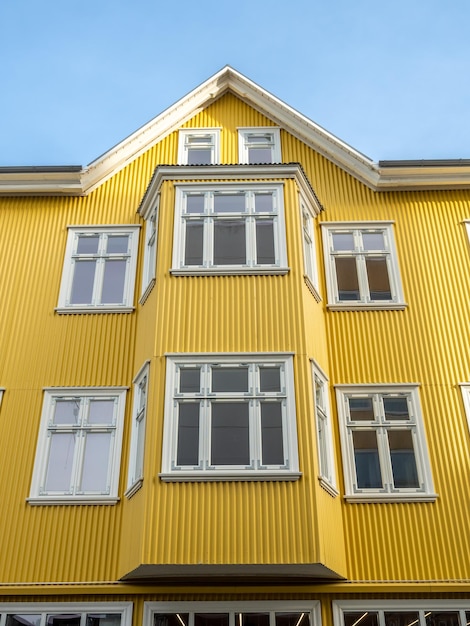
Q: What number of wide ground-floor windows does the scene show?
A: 3